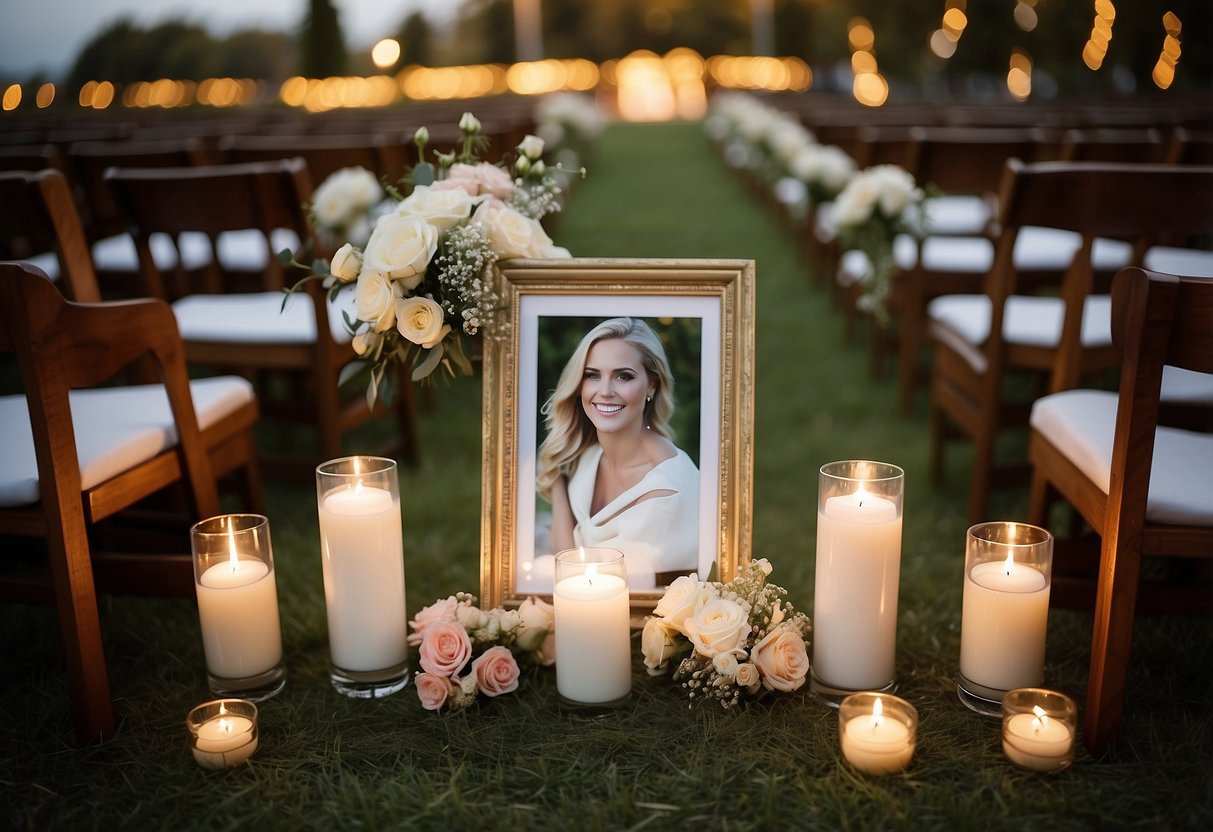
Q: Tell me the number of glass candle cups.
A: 8